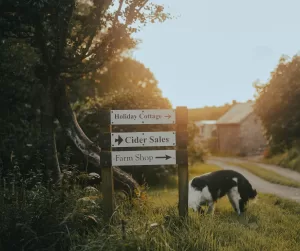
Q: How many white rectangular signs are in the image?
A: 3